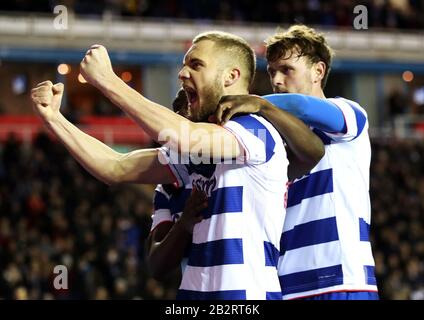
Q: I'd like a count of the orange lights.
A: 4